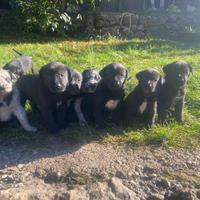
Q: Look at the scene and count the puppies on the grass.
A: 8